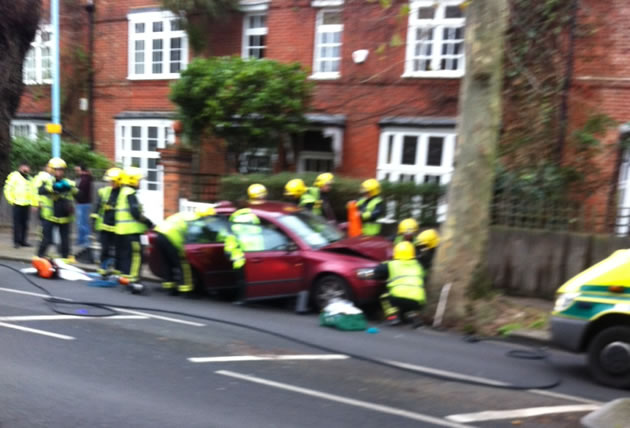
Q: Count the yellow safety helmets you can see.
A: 11